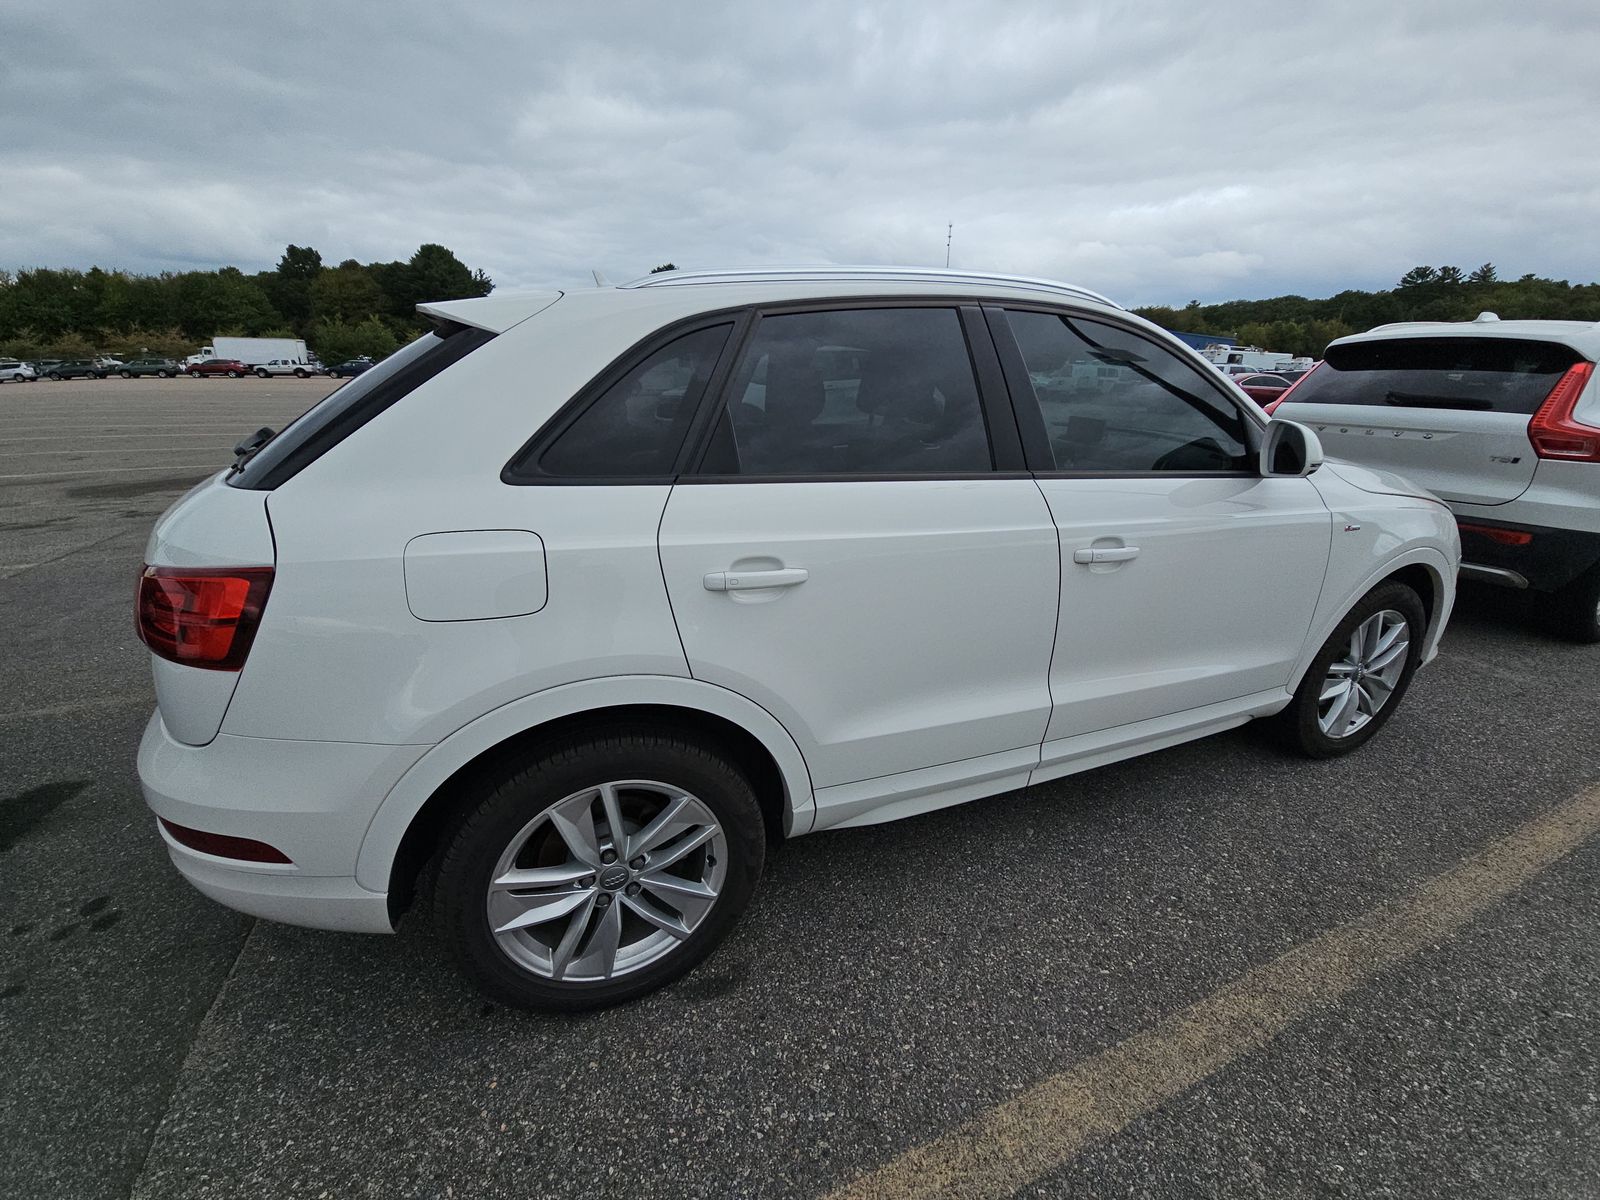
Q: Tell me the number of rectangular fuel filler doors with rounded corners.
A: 1